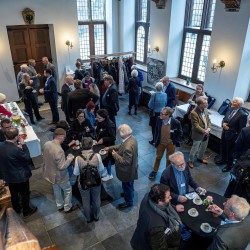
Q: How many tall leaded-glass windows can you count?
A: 3